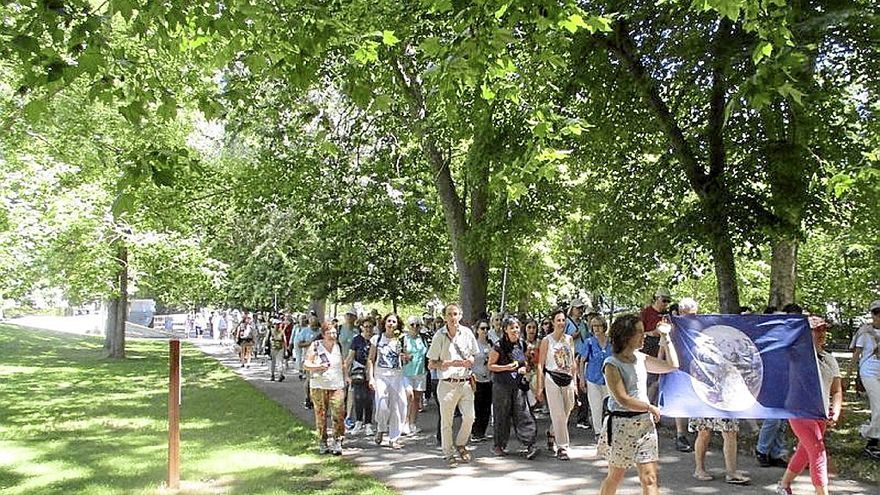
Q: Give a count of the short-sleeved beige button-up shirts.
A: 1